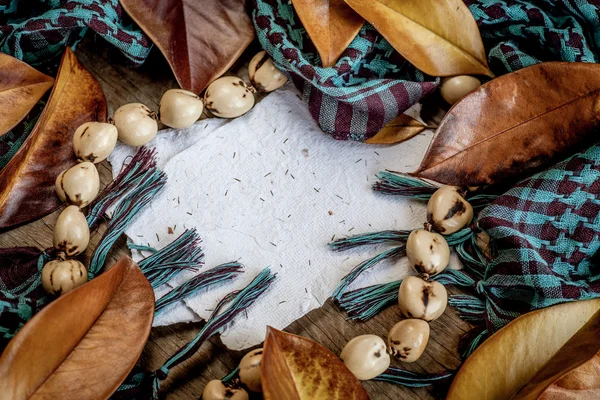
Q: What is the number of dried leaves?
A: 11